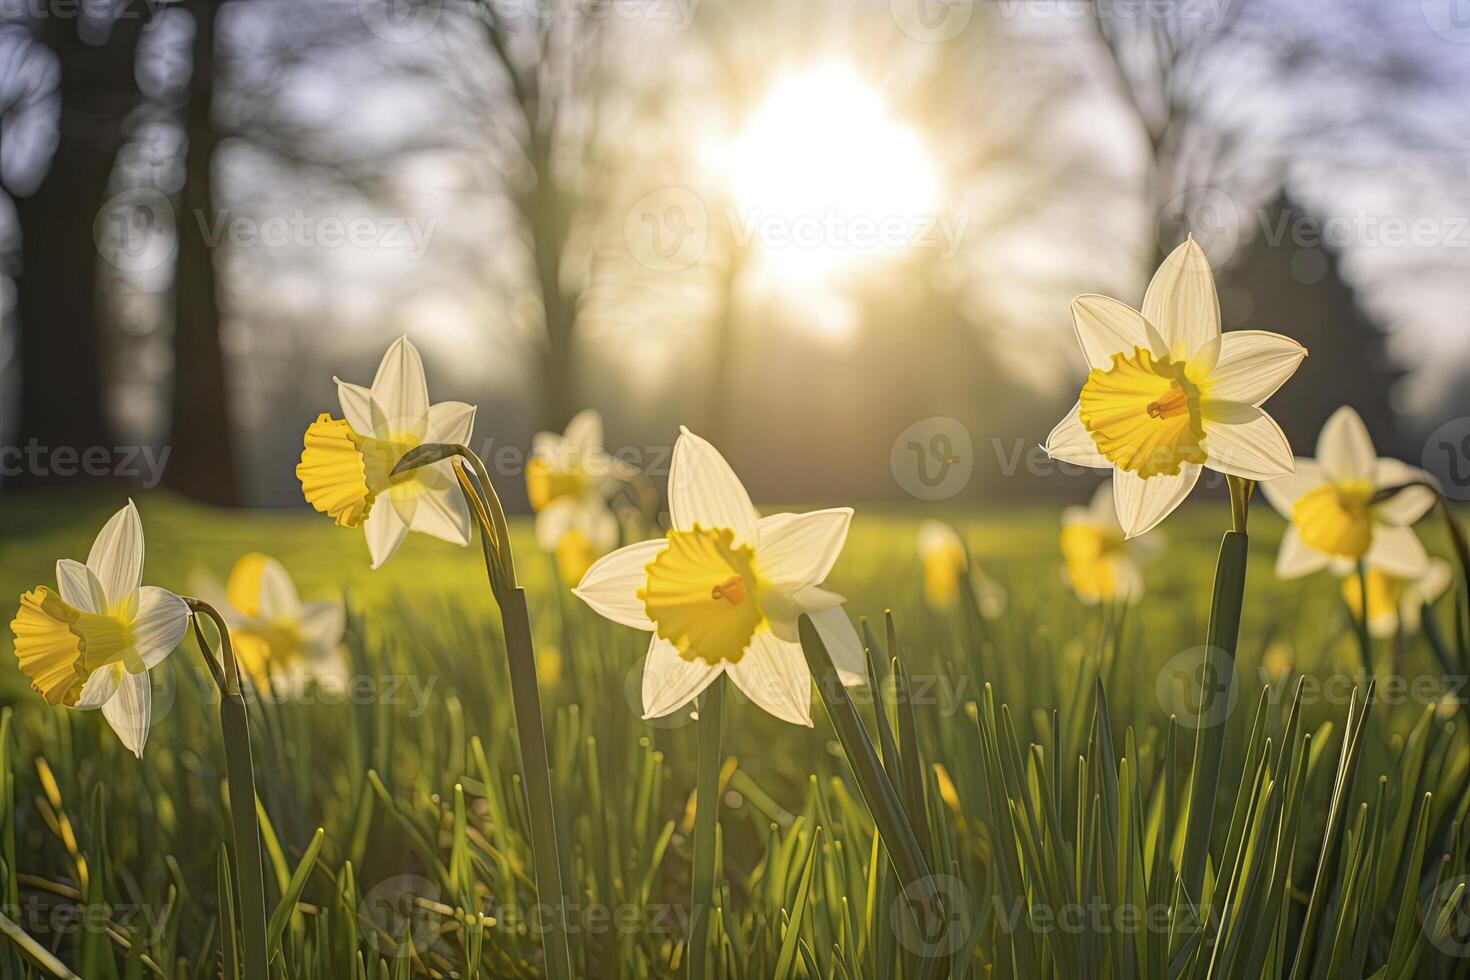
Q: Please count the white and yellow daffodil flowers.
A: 11